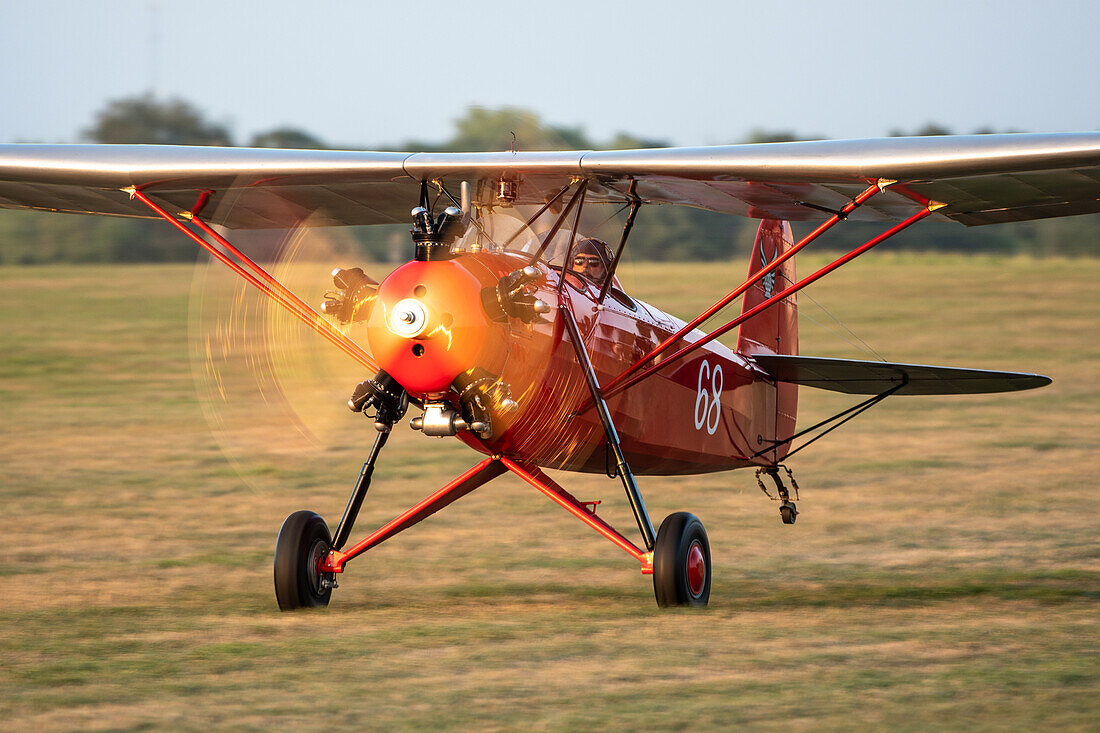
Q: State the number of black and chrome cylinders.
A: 5